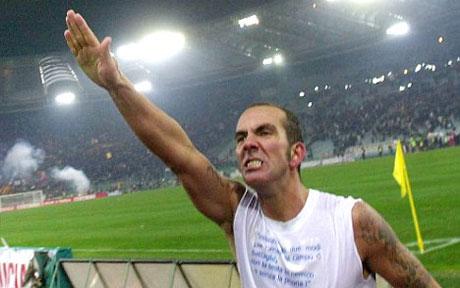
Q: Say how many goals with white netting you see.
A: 1